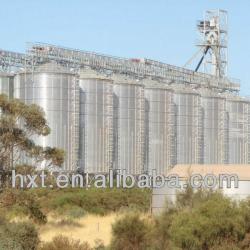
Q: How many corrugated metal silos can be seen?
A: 8